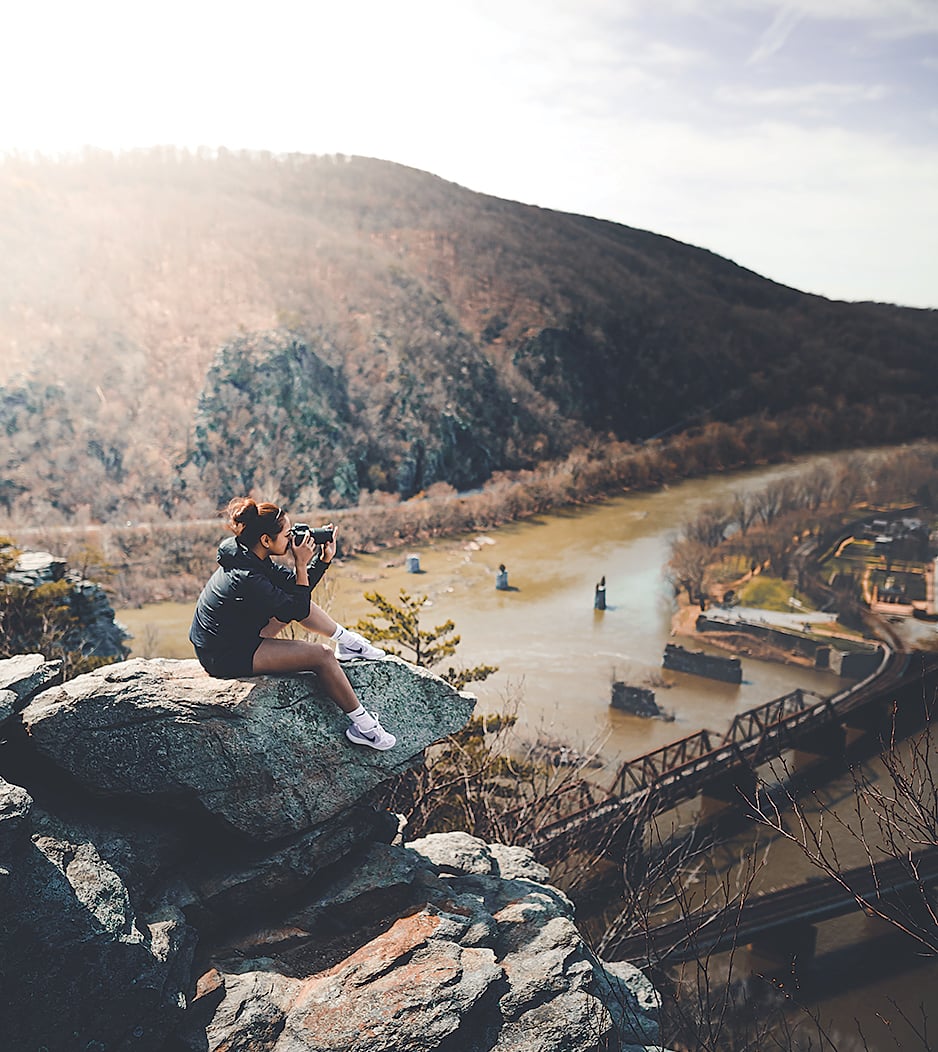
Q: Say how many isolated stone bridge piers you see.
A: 5